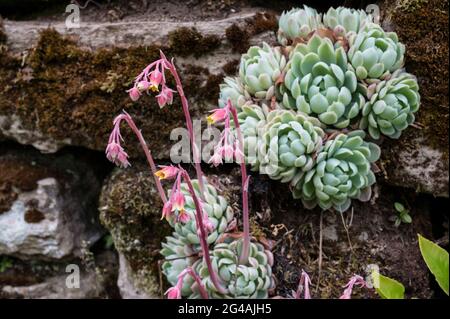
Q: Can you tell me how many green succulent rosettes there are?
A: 13